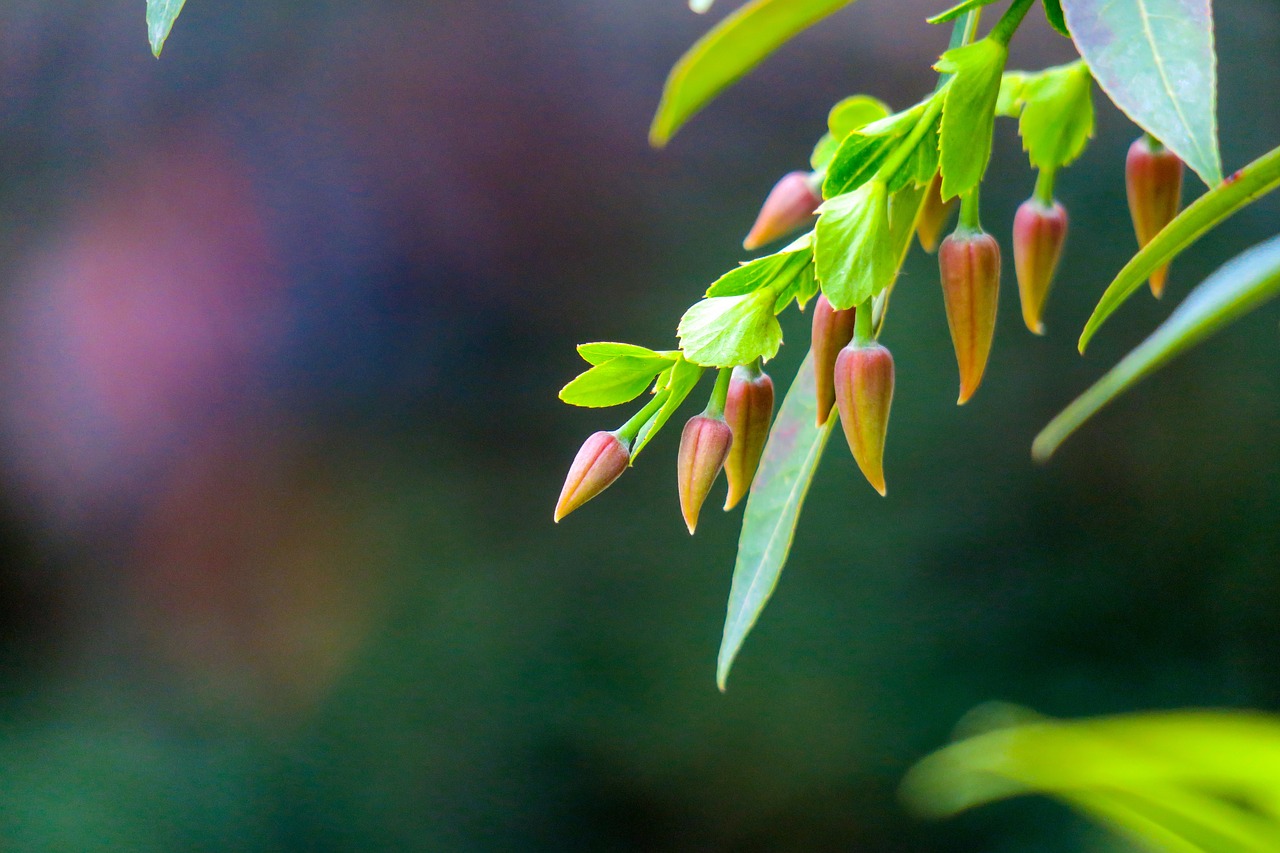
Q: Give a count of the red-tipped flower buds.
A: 10